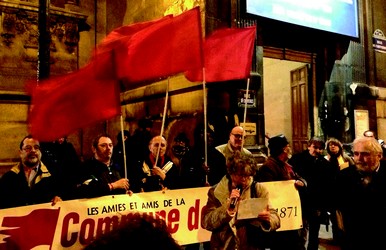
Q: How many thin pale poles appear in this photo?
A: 4